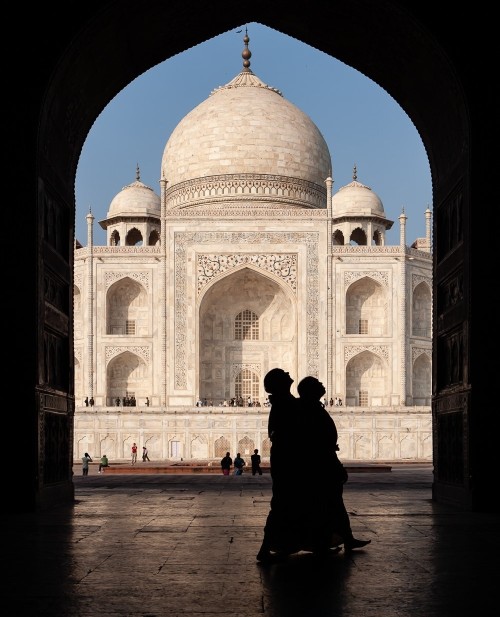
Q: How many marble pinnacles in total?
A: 5